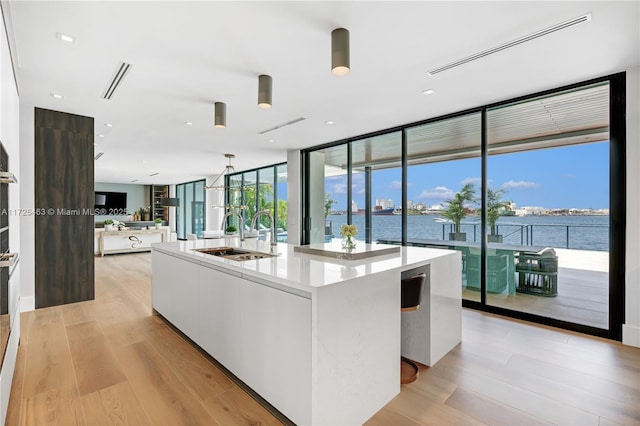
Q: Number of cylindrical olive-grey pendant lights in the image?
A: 3